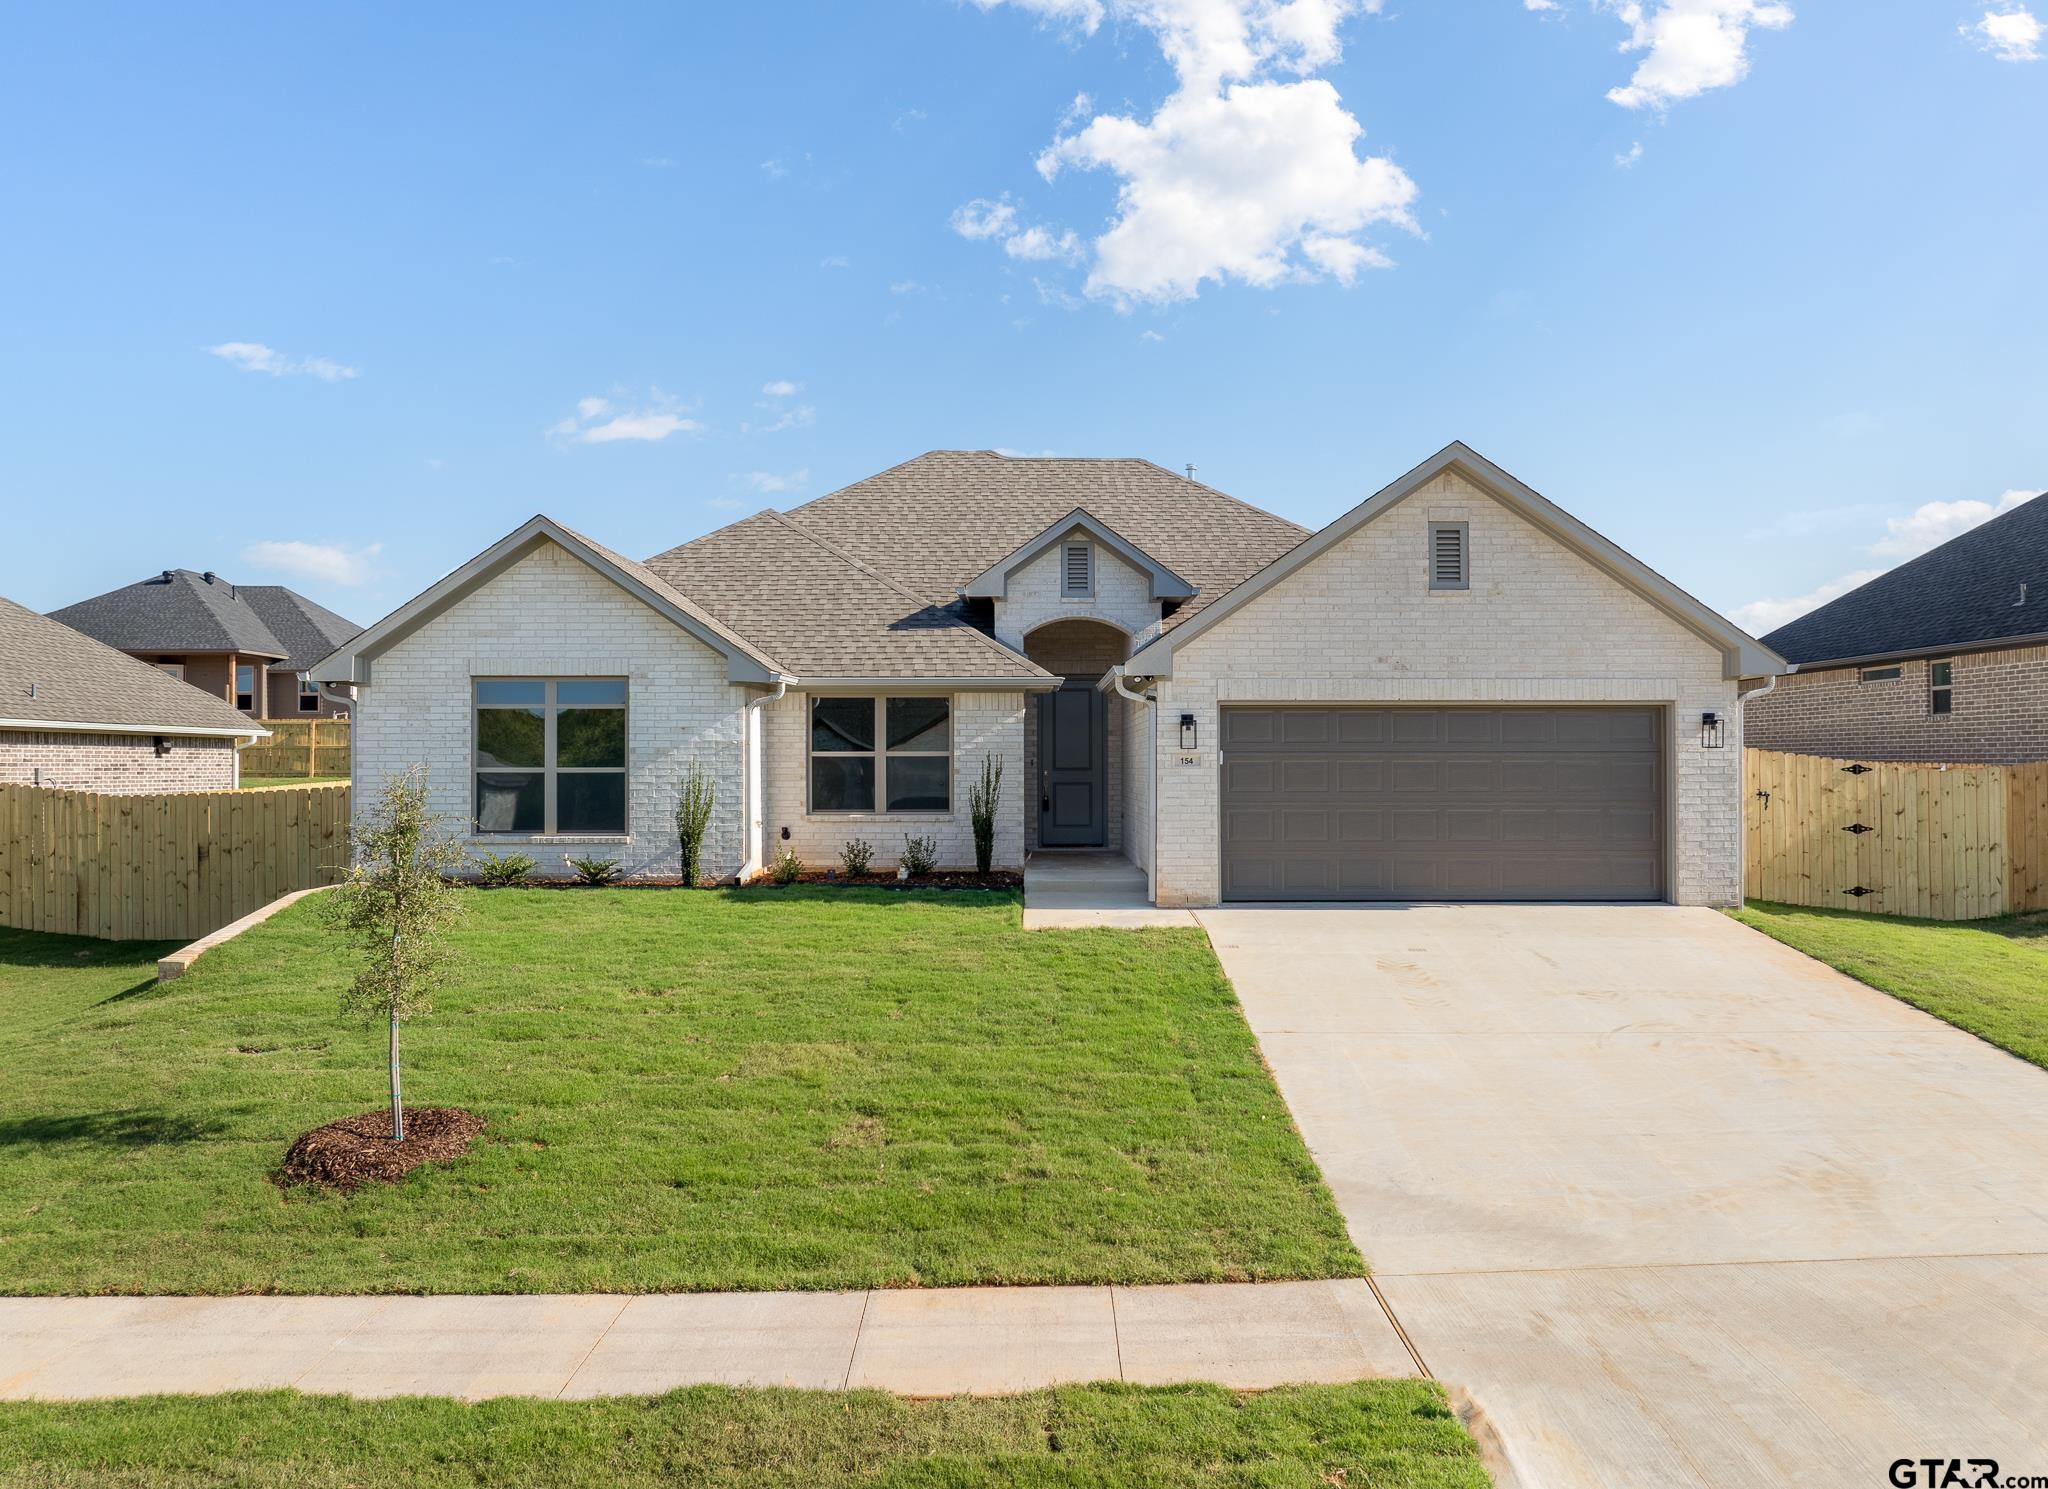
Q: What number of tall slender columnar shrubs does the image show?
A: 2